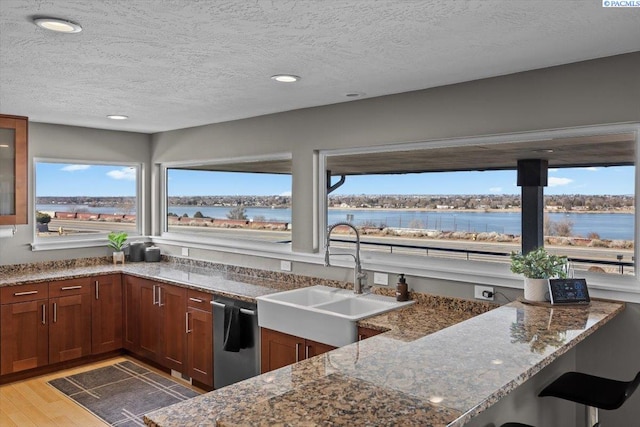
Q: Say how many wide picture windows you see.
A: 3